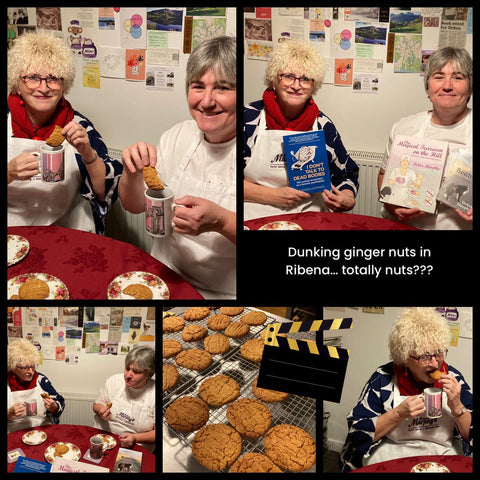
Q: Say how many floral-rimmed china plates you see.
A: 8